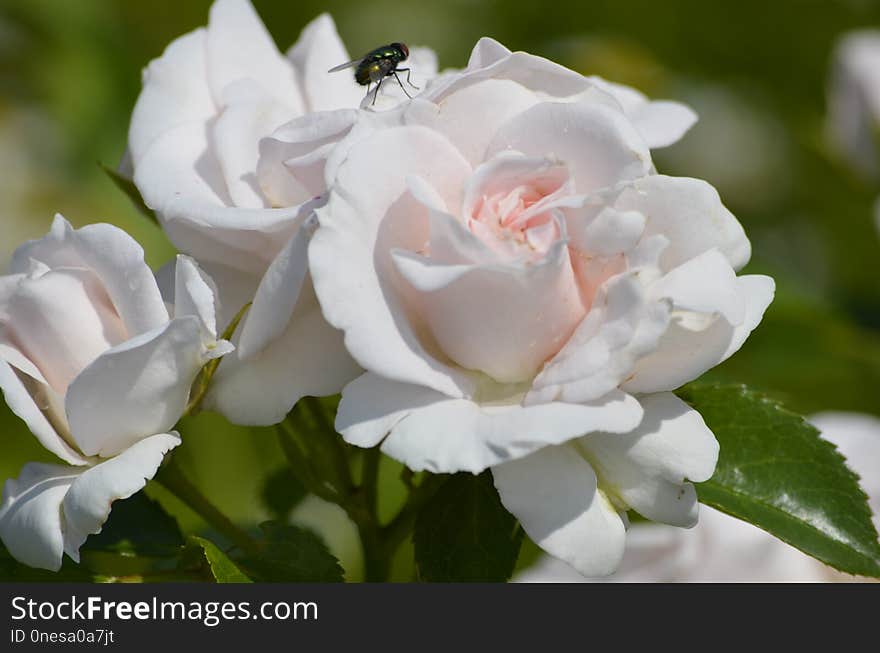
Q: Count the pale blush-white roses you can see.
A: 3